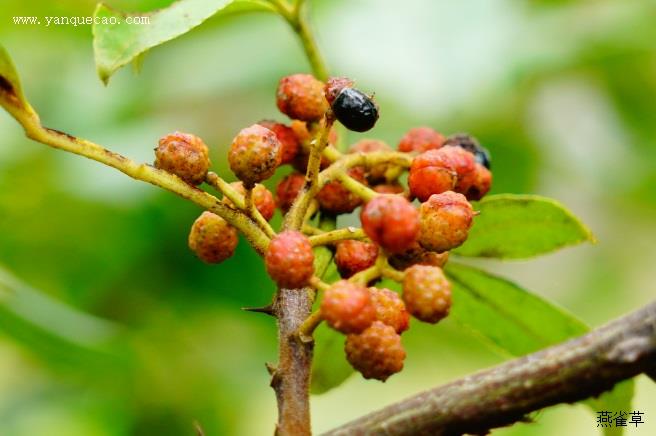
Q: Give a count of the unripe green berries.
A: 0